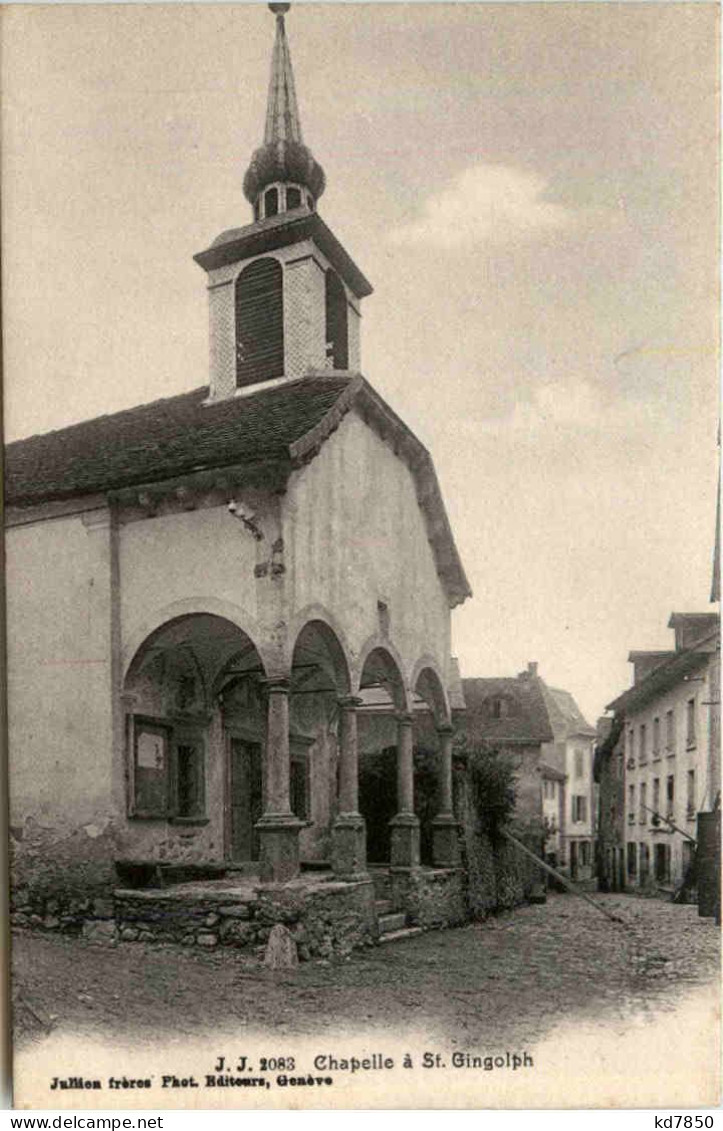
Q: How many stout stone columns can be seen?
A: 4